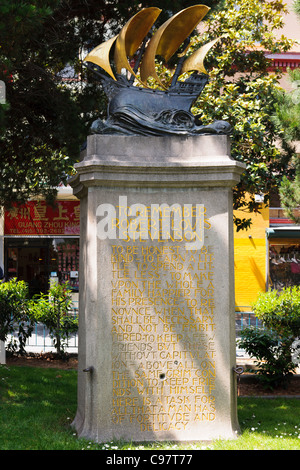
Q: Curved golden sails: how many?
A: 4